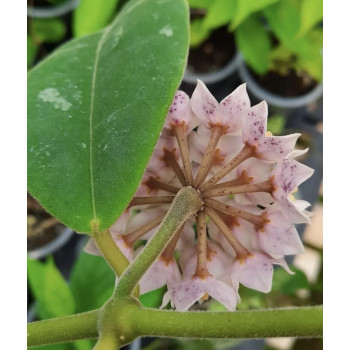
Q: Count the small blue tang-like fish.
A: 0